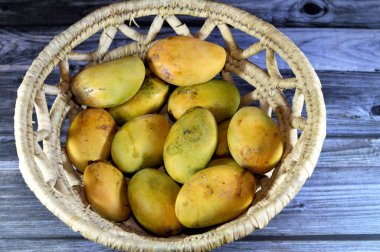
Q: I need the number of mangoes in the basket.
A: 13